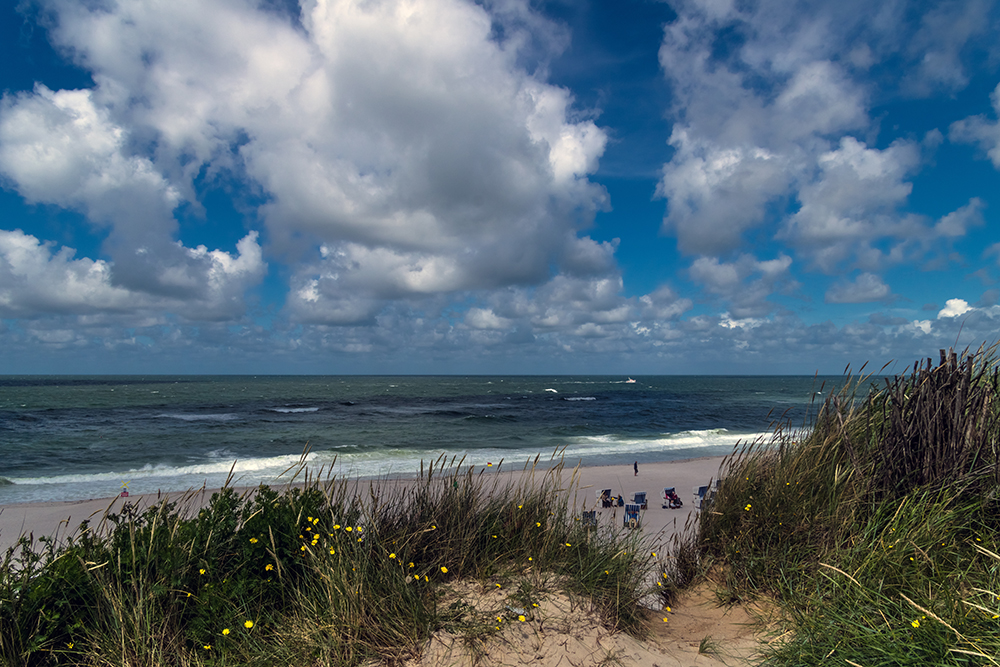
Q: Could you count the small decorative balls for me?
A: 0